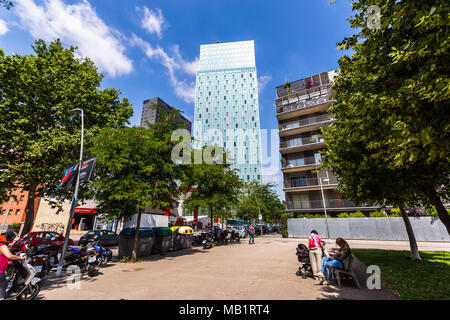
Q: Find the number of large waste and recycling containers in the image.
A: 3